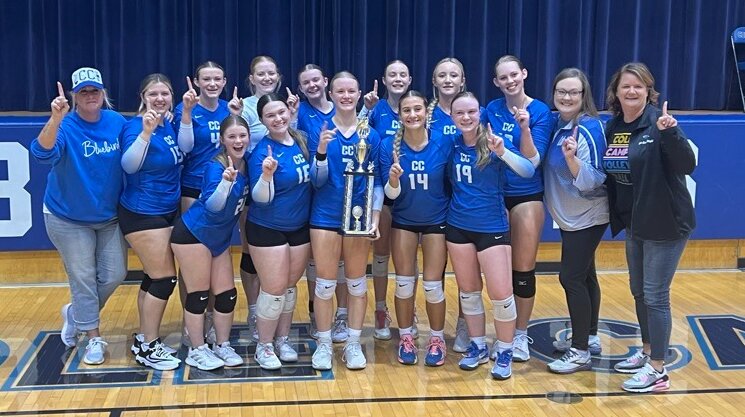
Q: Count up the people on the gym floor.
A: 15